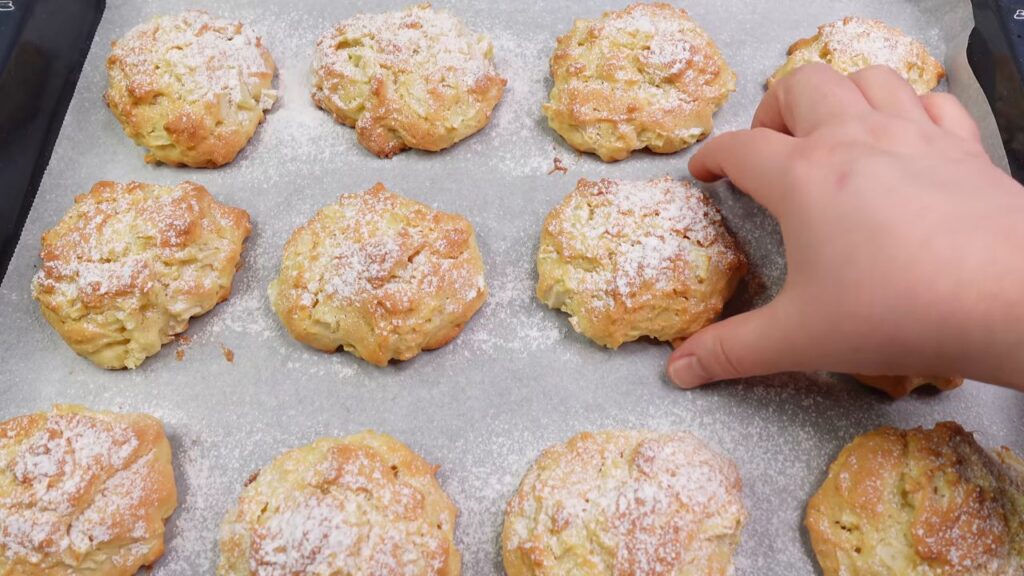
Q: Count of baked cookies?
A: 12